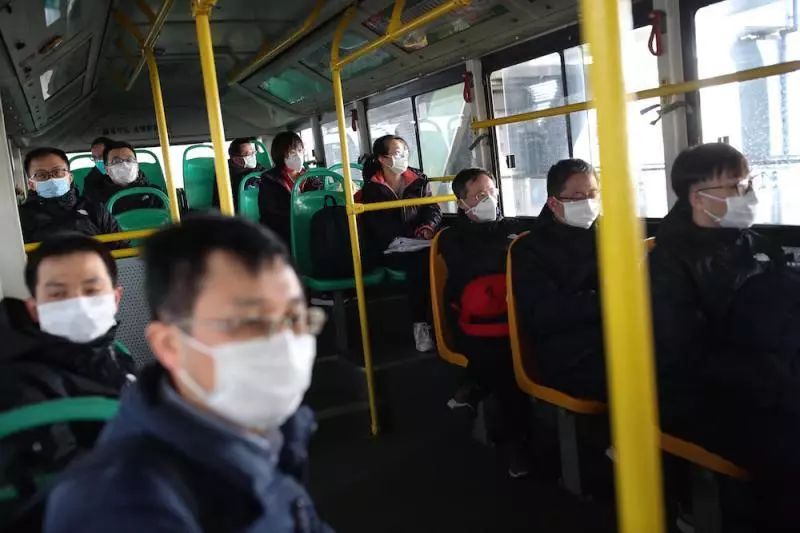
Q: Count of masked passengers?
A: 11